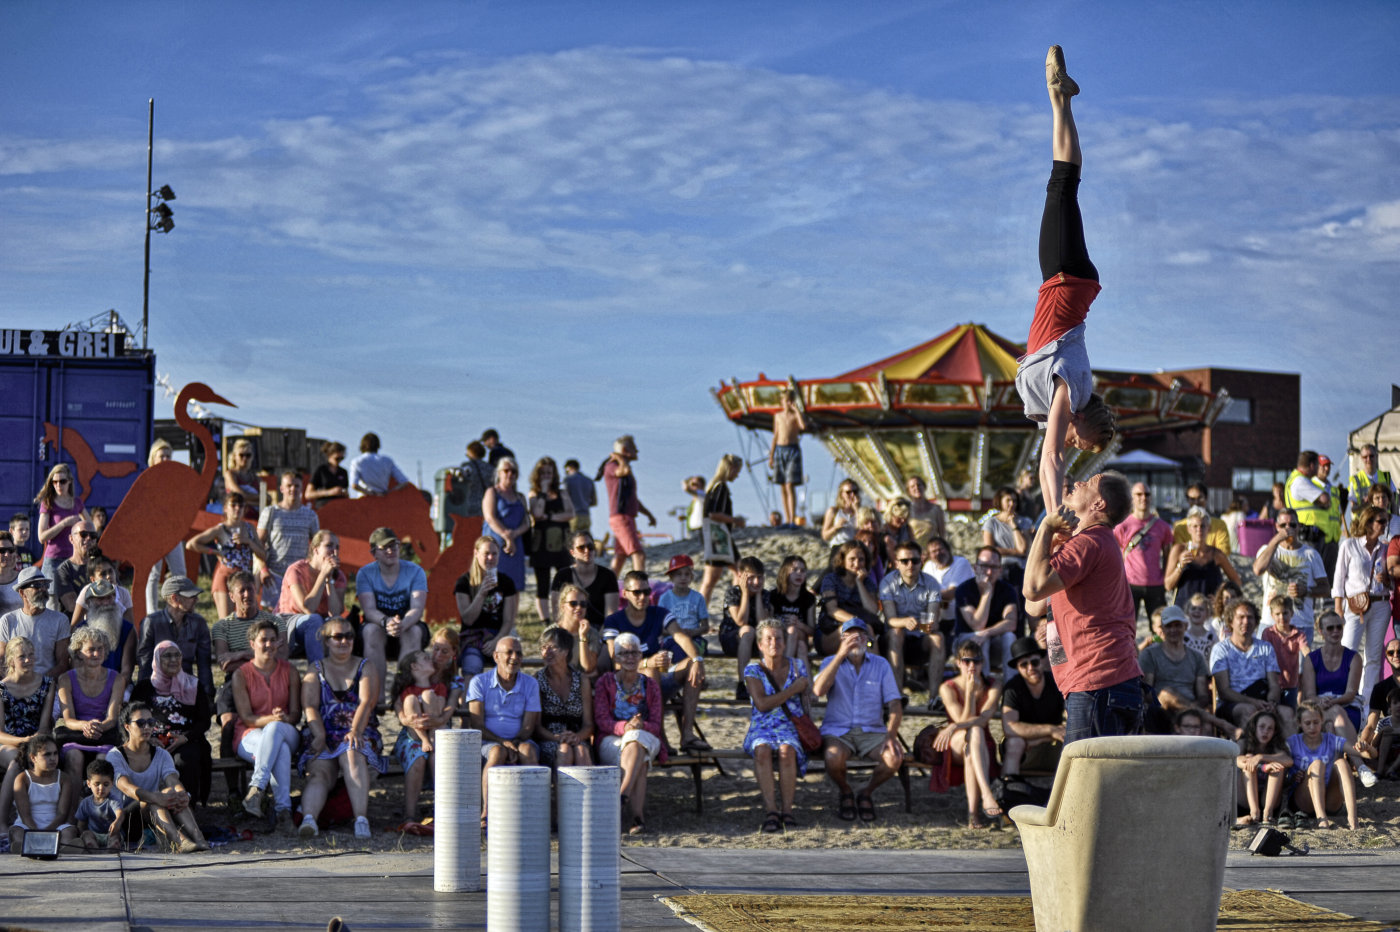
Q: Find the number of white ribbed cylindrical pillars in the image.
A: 3